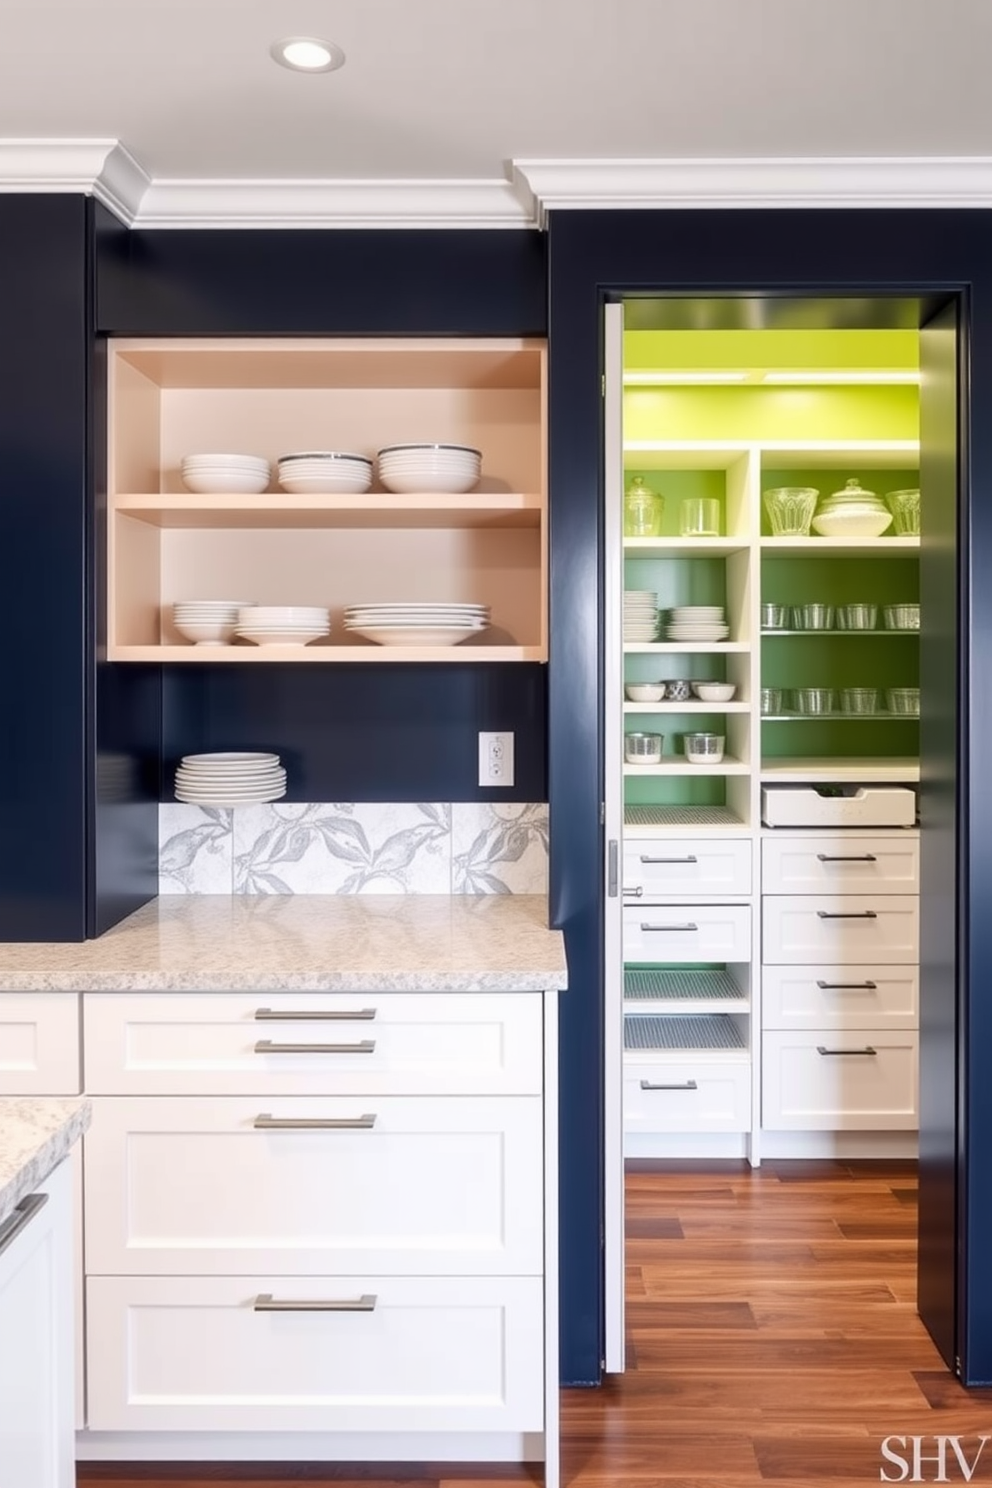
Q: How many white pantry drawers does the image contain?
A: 7